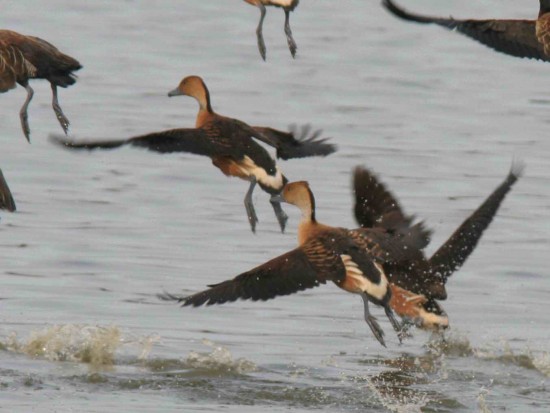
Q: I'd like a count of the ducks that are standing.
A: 0